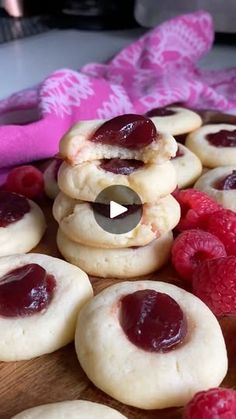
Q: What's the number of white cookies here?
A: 13